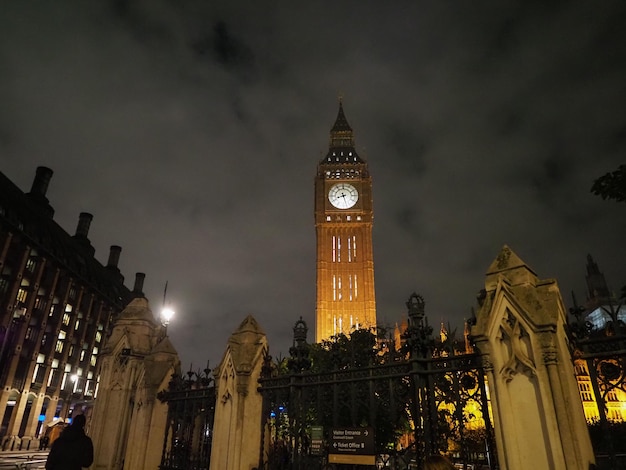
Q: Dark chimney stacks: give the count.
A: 4